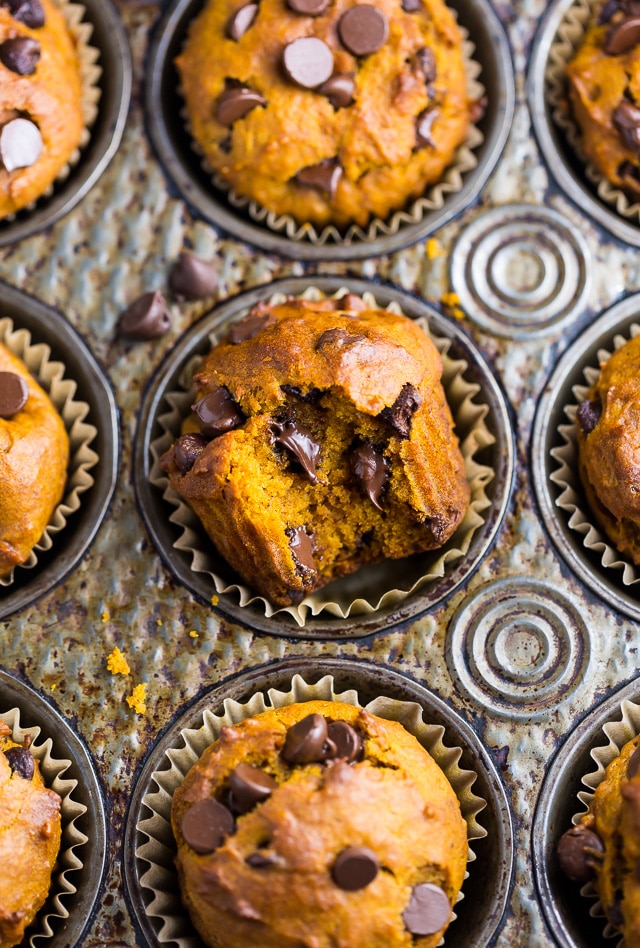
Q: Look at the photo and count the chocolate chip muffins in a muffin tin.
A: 9